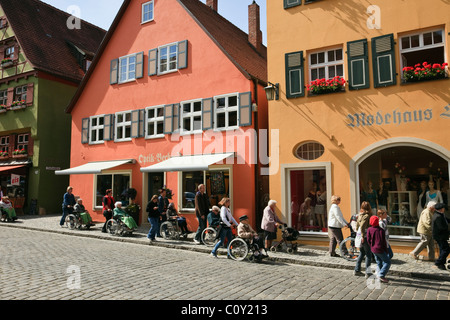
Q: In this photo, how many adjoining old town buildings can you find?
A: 3